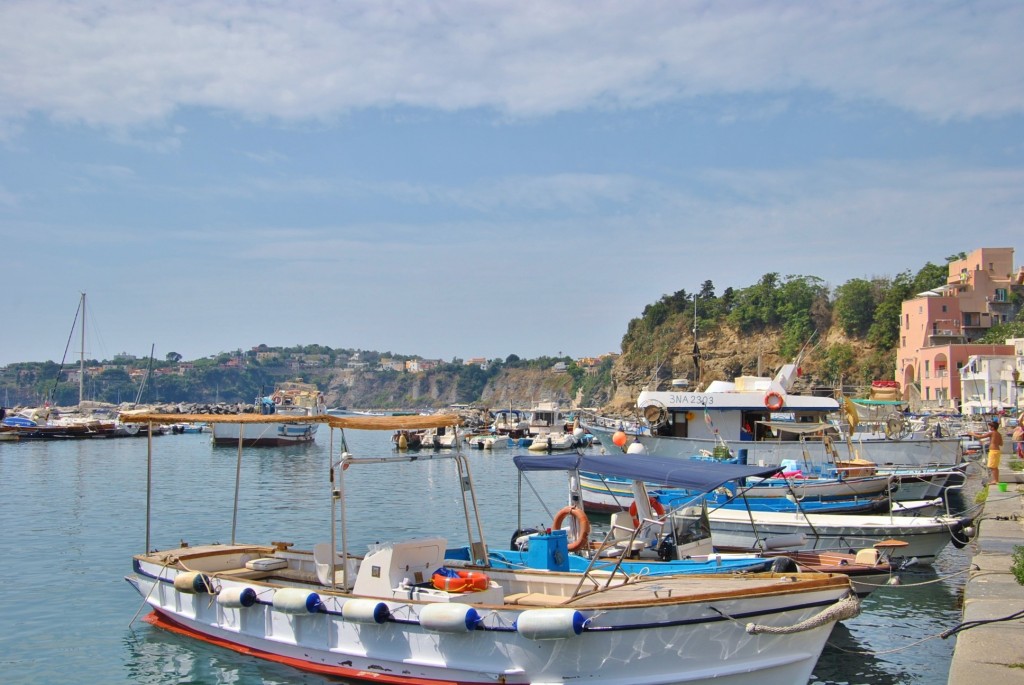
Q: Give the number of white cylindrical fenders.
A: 6